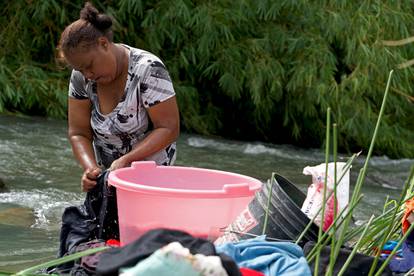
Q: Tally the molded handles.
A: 2